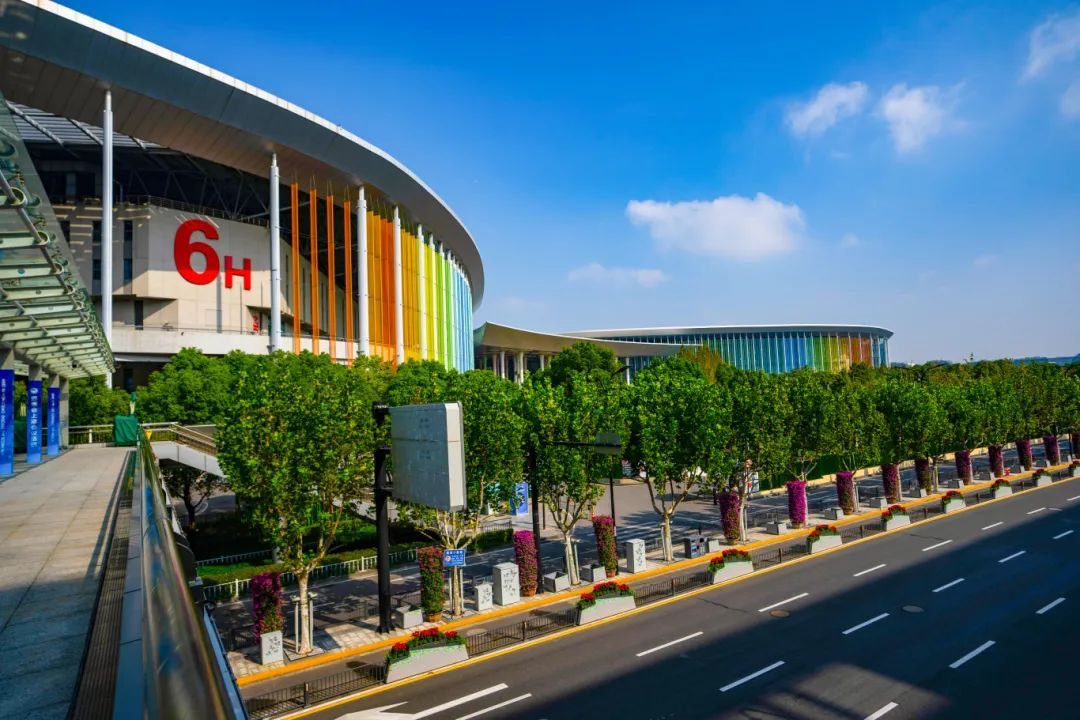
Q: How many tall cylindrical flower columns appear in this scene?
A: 14